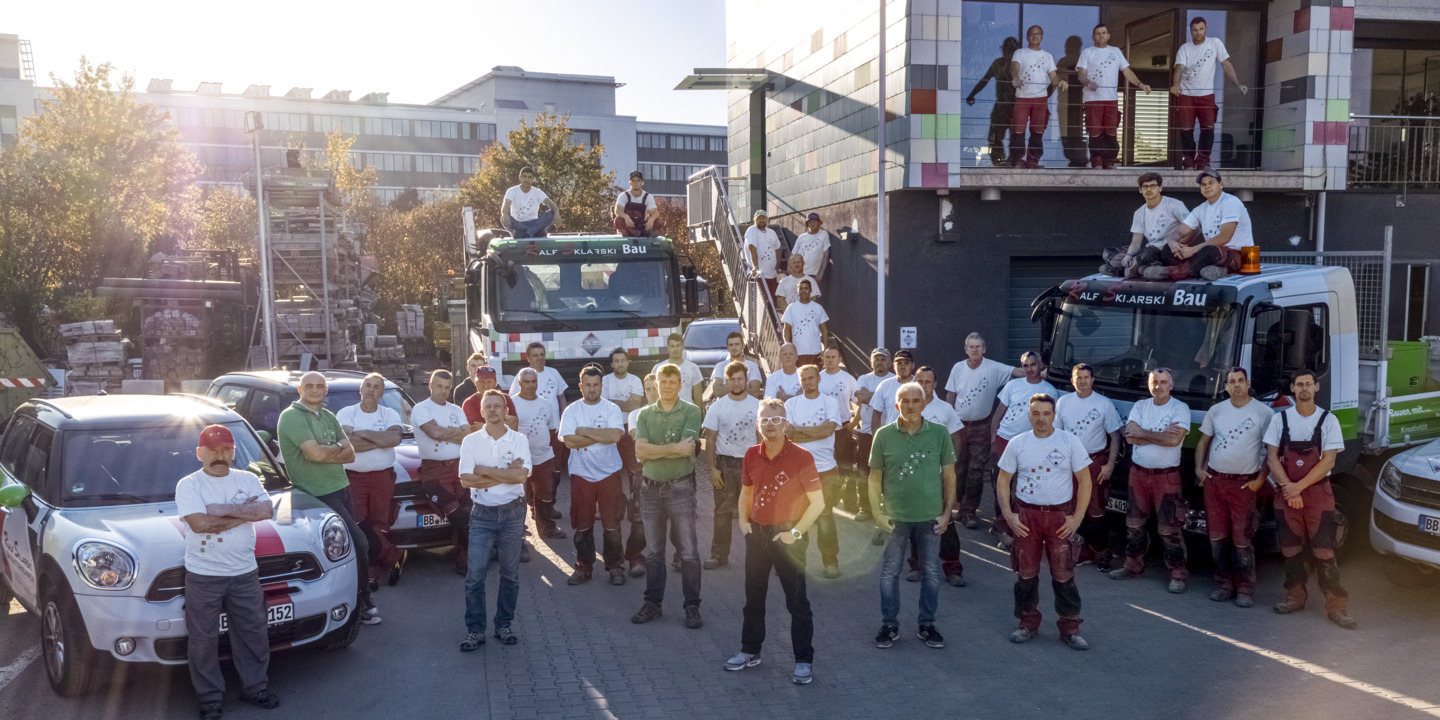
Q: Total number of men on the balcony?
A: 3